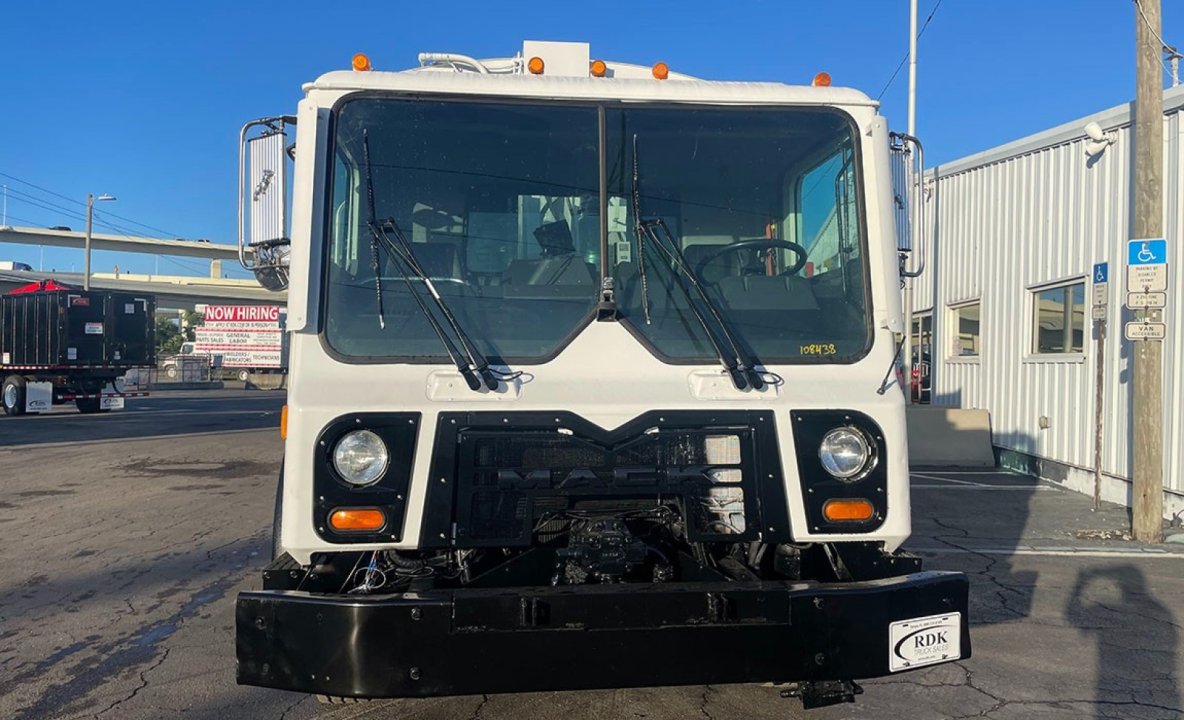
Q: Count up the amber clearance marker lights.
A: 5